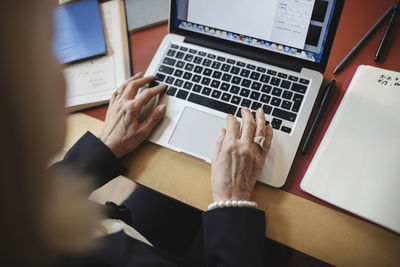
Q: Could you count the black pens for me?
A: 3